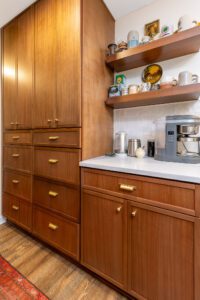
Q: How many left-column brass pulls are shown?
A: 4